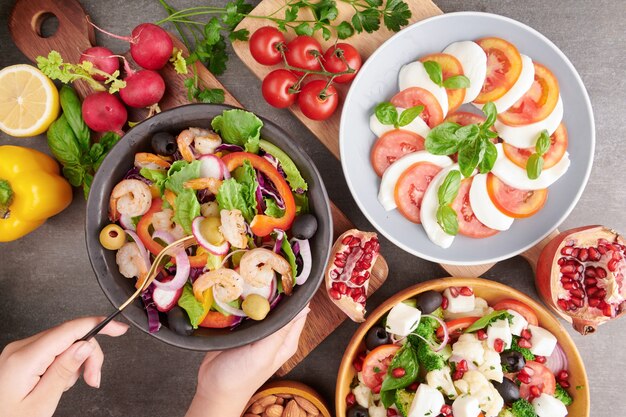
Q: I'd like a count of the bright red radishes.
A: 4